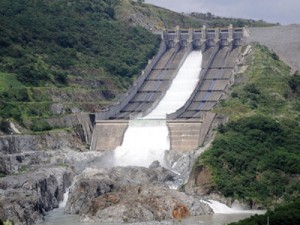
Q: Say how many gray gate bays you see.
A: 6